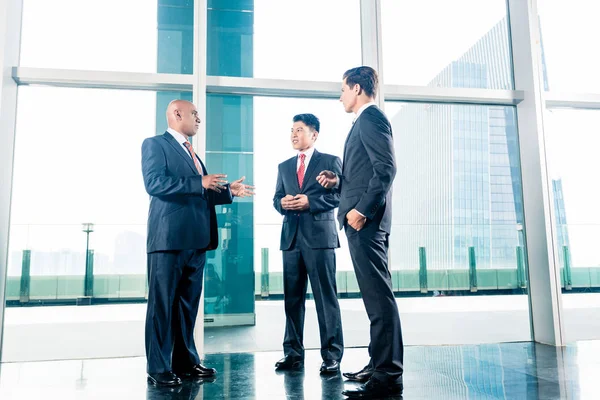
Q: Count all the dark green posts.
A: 7